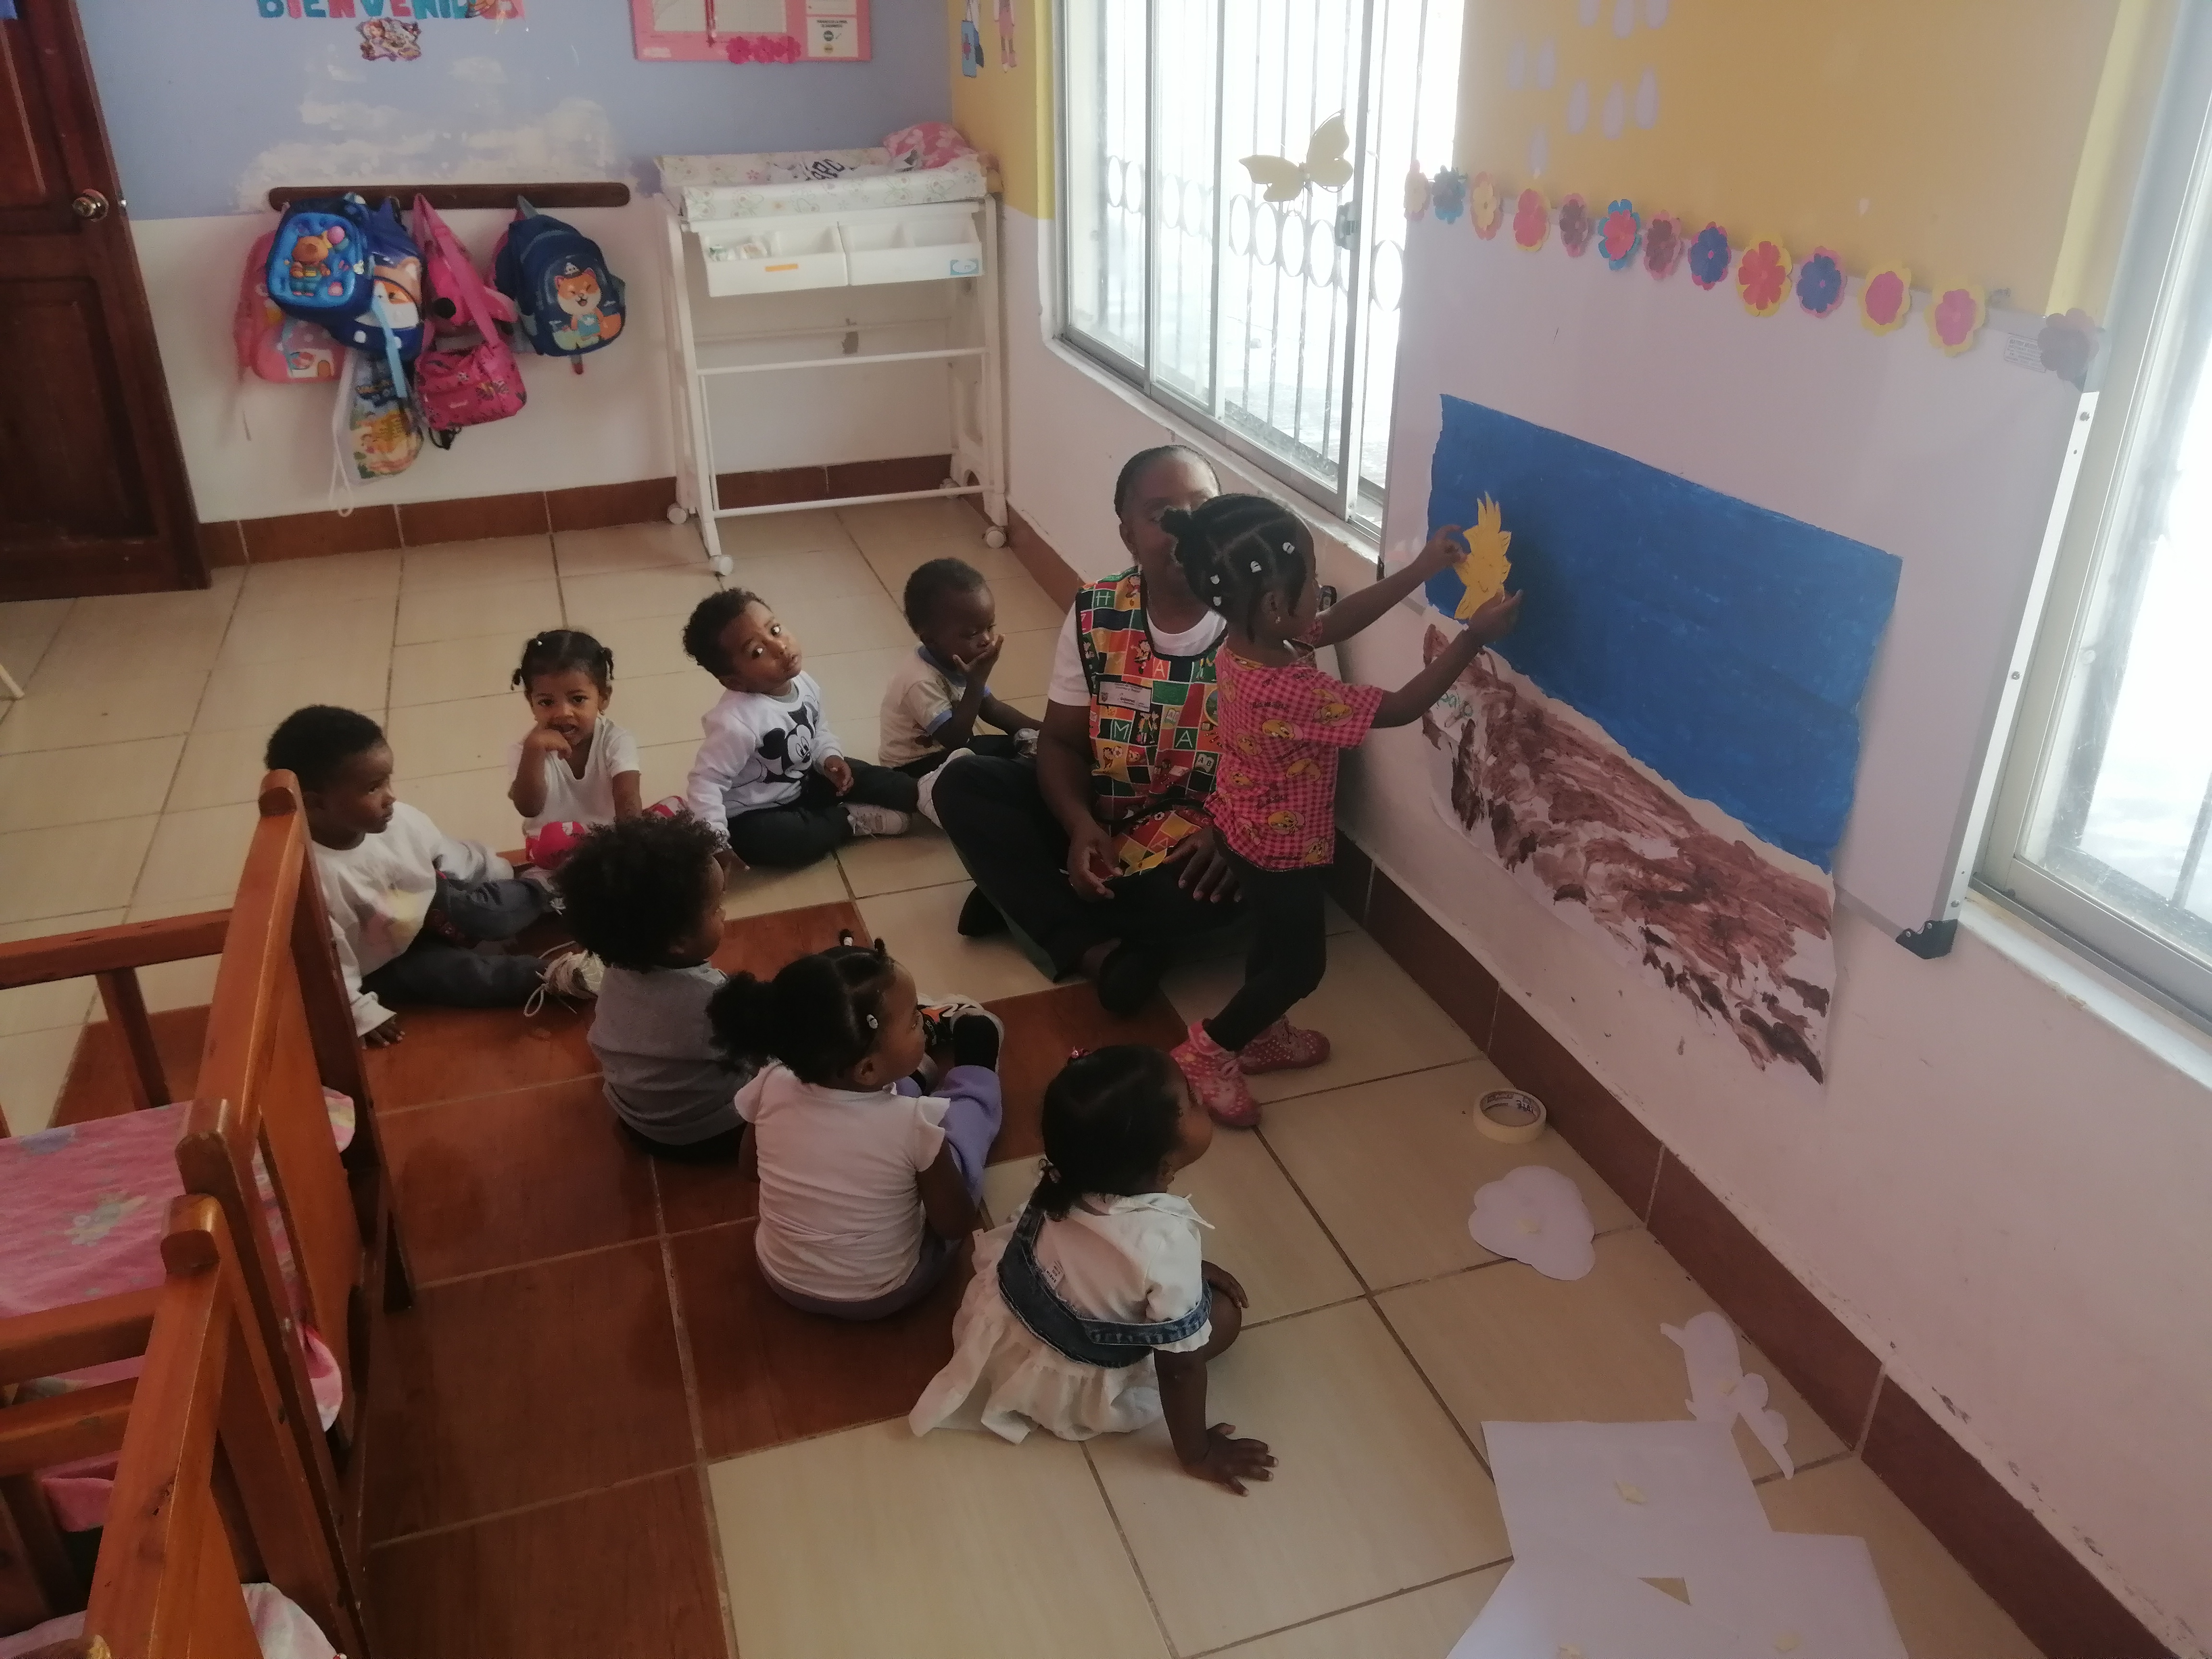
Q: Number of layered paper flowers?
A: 13